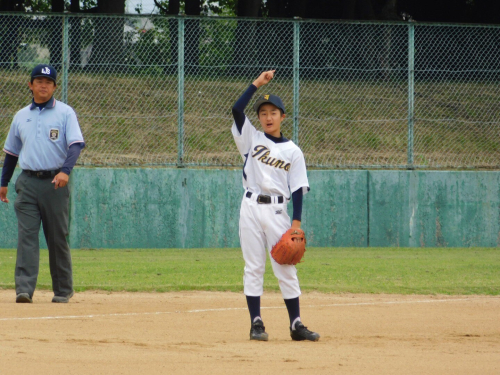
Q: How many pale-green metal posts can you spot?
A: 4